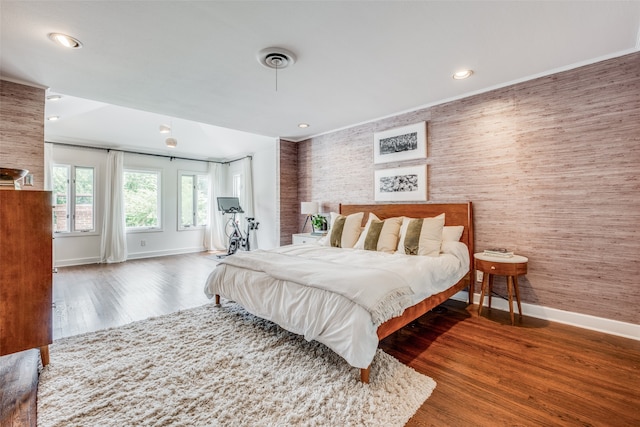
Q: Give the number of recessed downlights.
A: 7